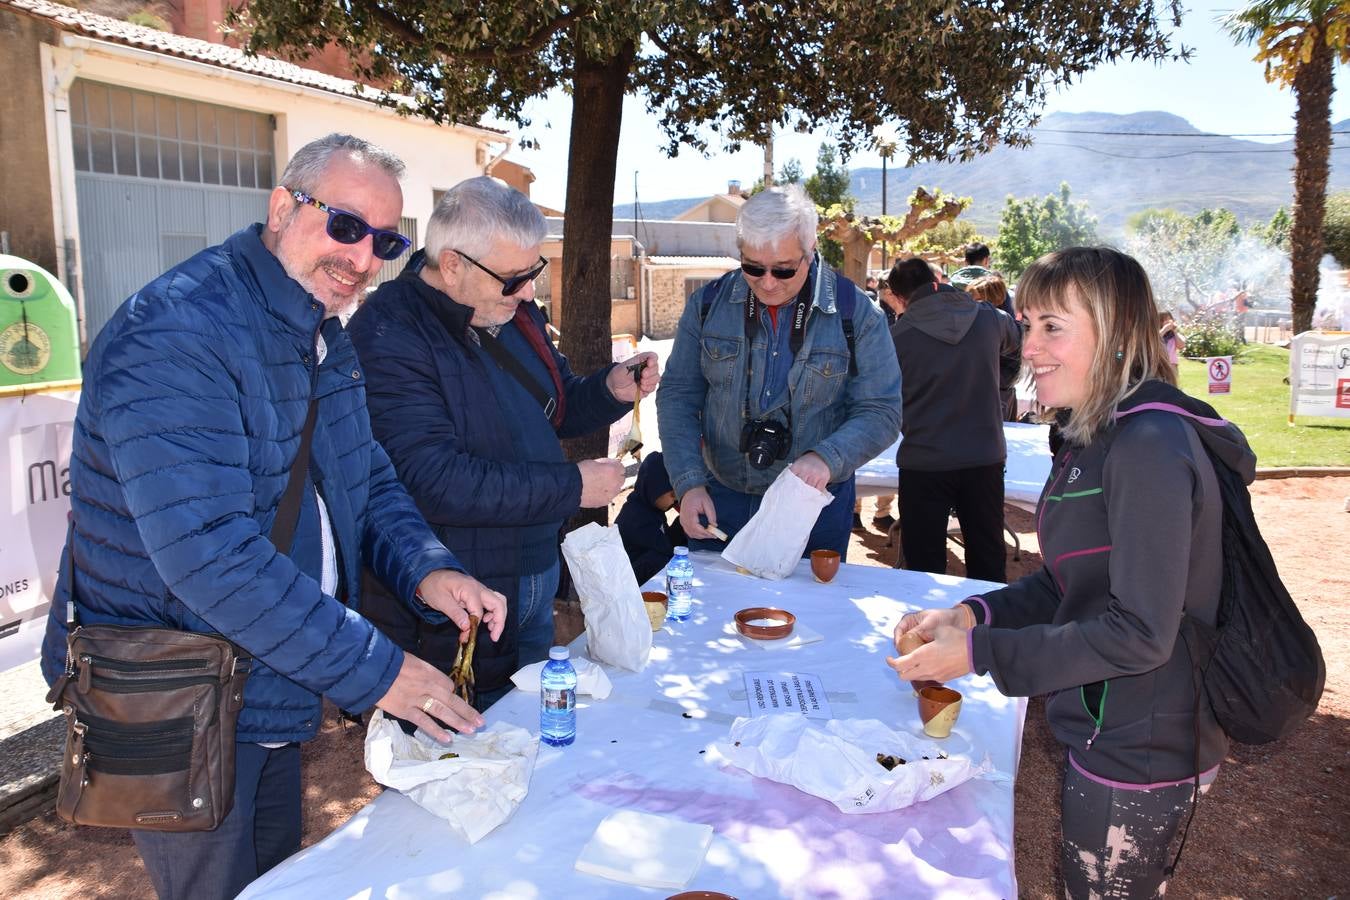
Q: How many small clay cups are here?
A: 4